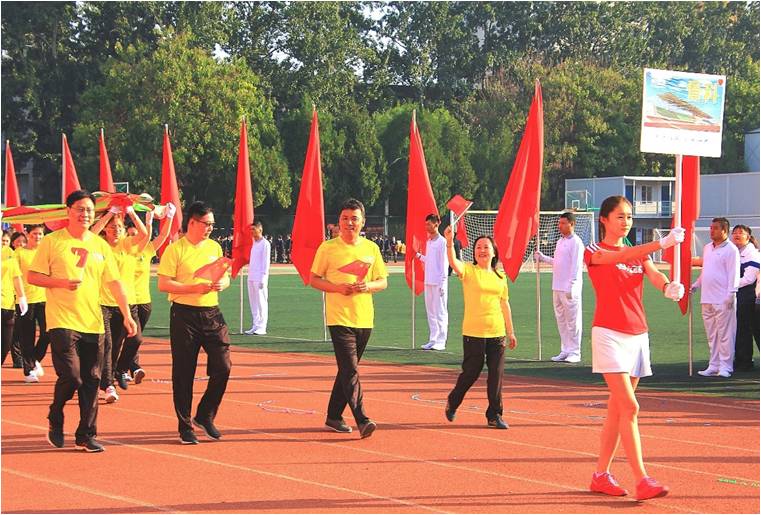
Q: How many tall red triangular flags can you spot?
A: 9